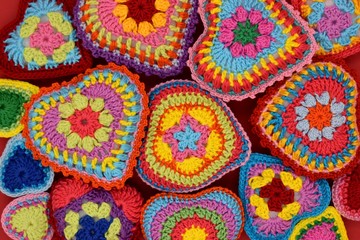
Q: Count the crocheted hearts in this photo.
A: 15